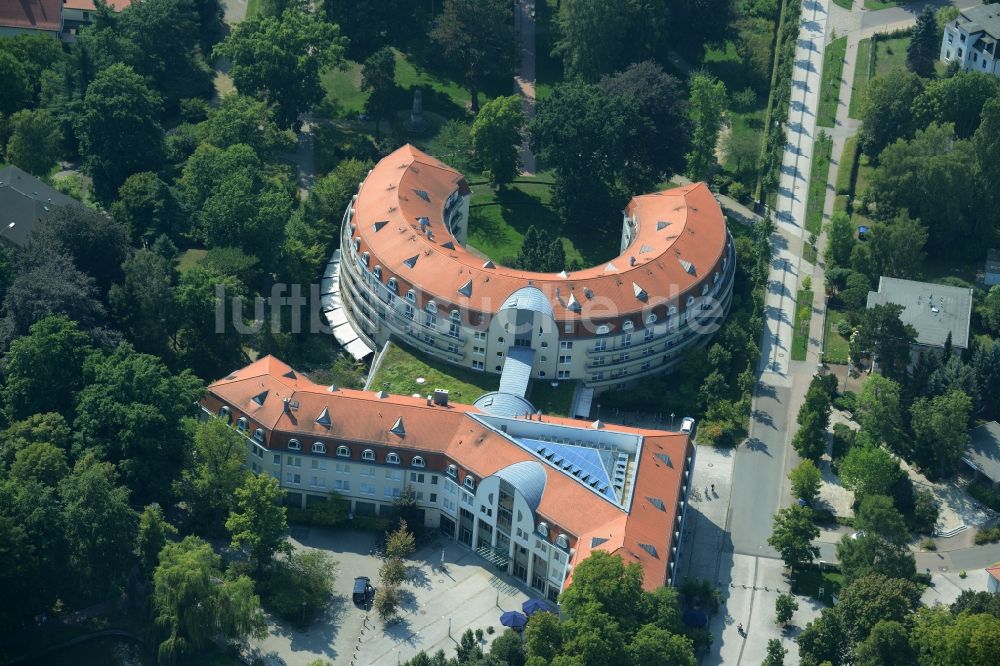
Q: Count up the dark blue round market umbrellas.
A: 3